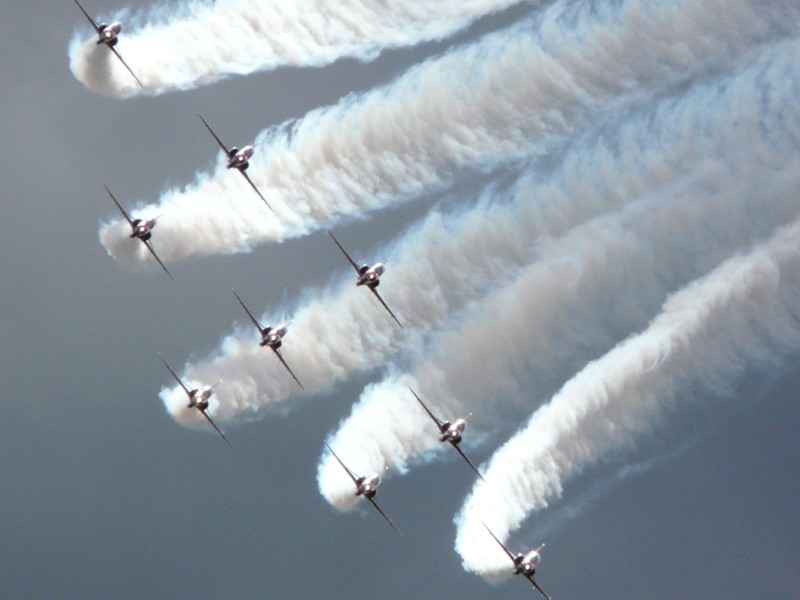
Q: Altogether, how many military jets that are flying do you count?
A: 9